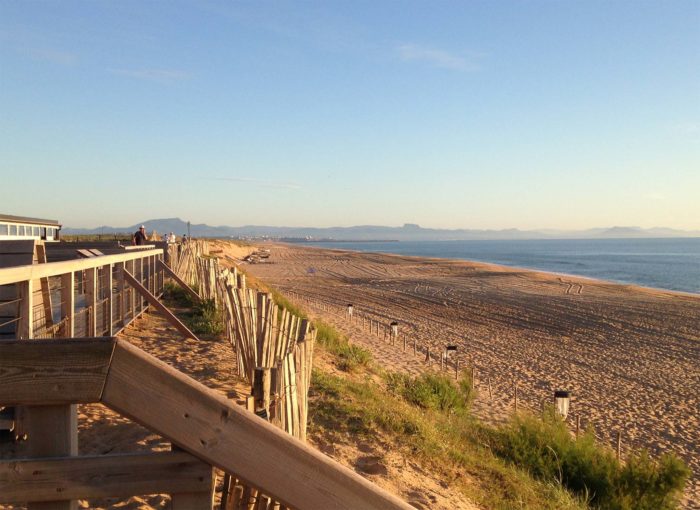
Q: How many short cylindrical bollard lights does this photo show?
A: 4